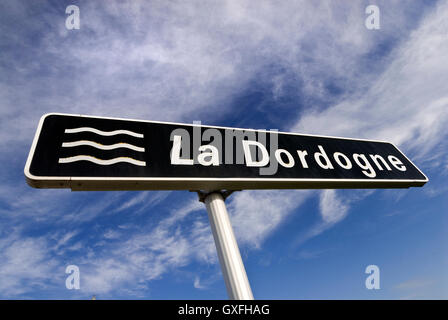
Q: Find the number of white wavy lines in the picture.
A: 3